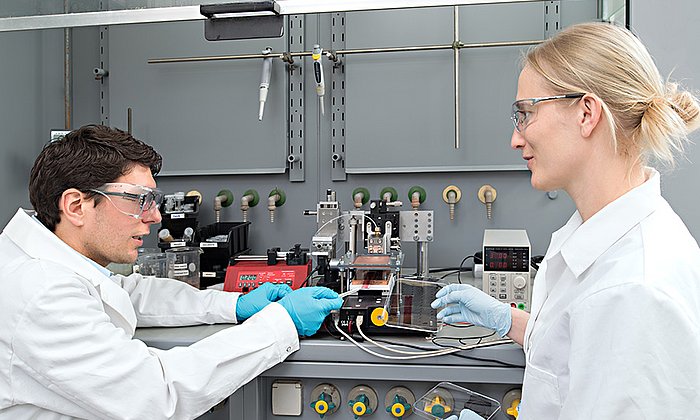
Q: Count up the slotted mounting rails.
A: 4